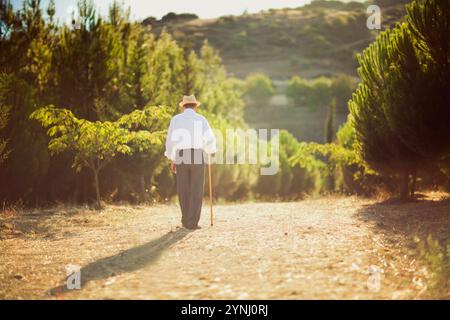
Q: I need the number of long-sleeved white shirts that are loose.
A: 1